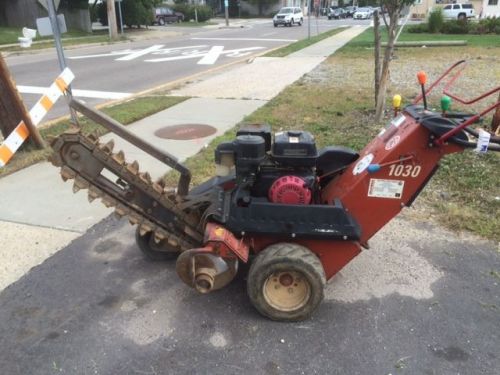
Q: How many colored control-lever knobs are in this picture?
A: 4